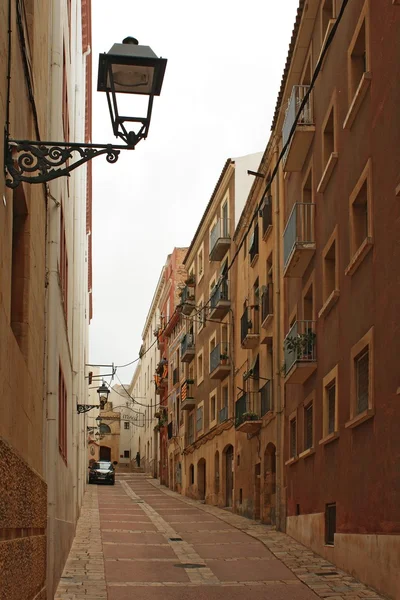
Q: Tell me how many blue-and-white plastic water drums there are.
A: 0